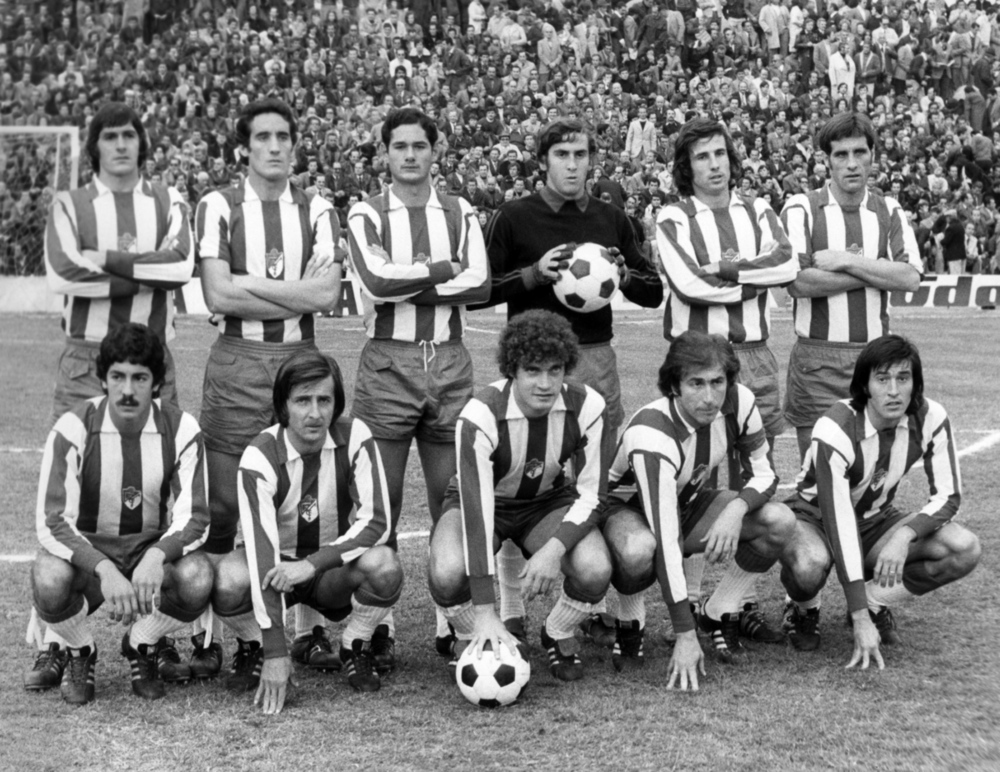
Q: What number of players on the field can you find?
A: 11